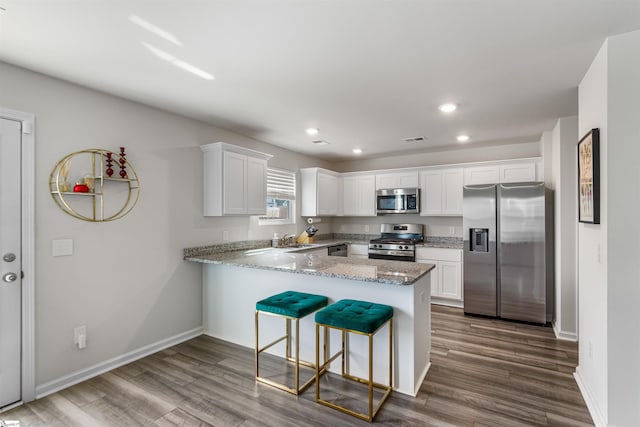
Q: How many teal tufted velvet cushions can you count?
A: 2